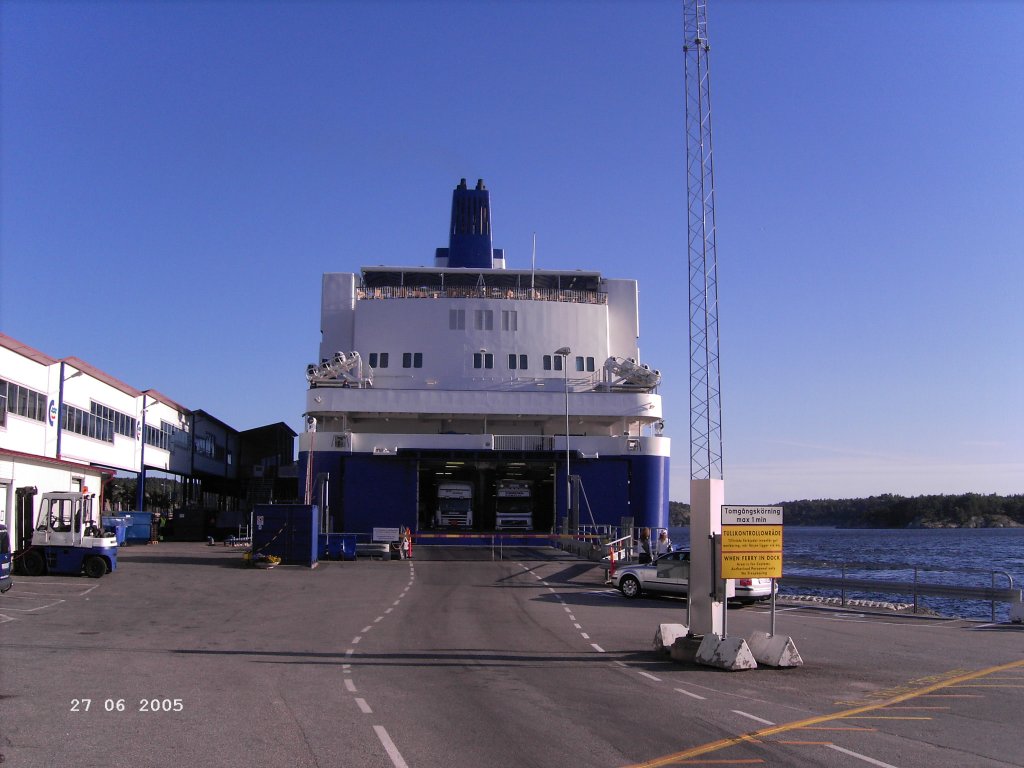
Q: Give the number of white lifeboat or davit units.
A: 2